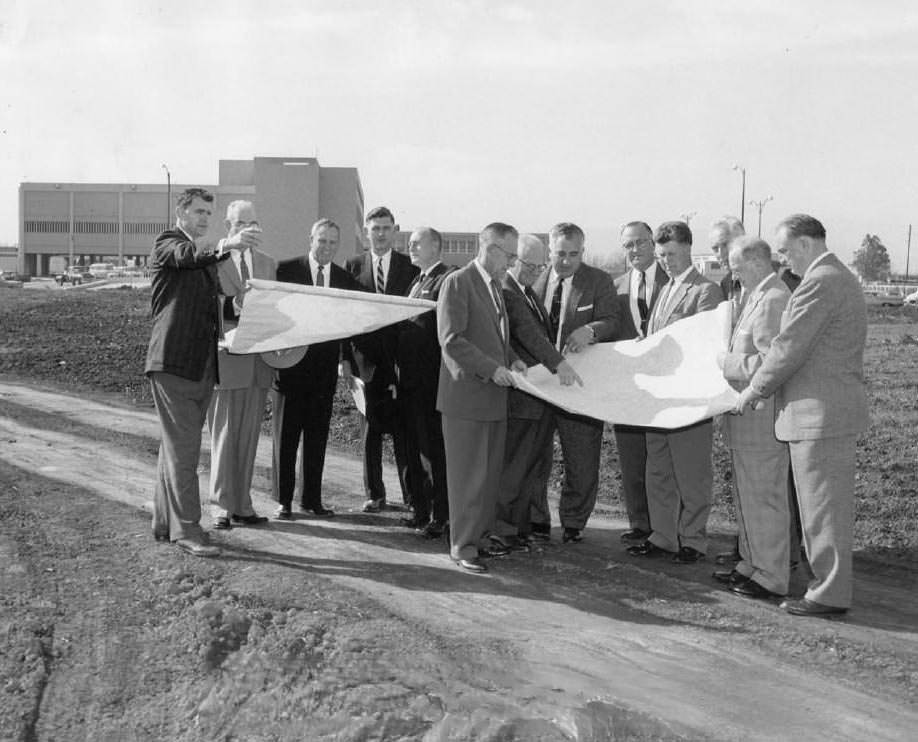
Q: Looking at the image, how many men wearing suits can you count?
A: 13